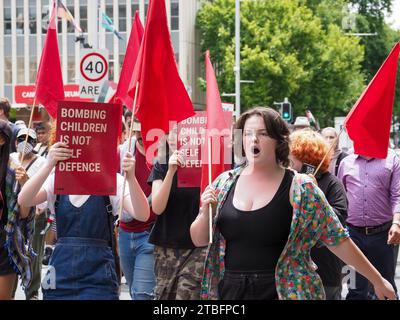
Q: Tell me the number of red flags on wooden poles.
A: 5